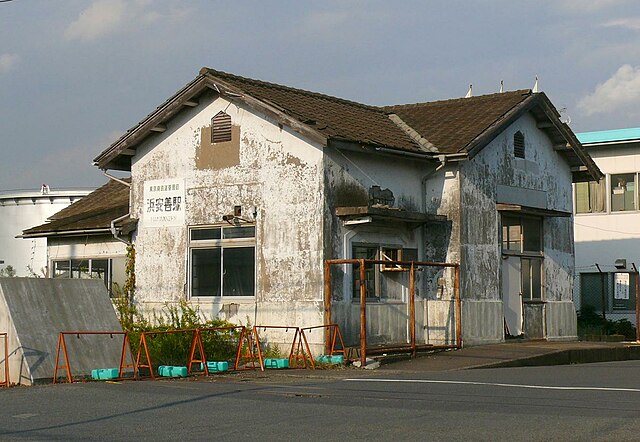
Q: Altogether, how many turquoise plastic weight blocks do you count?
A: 5